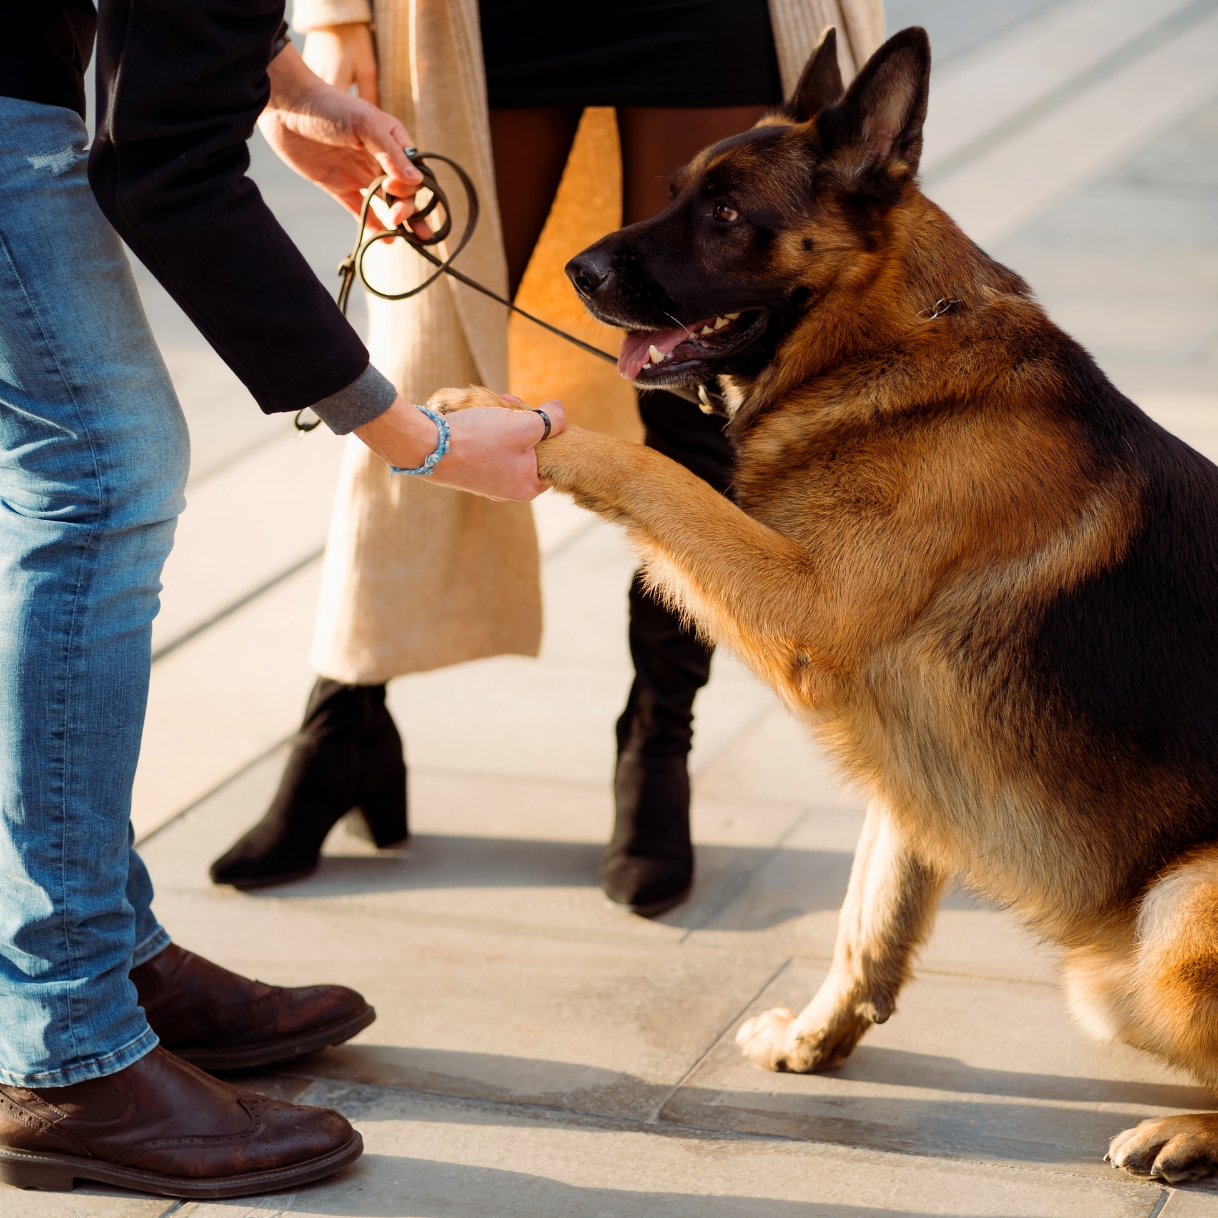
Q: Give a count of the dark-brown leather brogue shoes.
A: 2